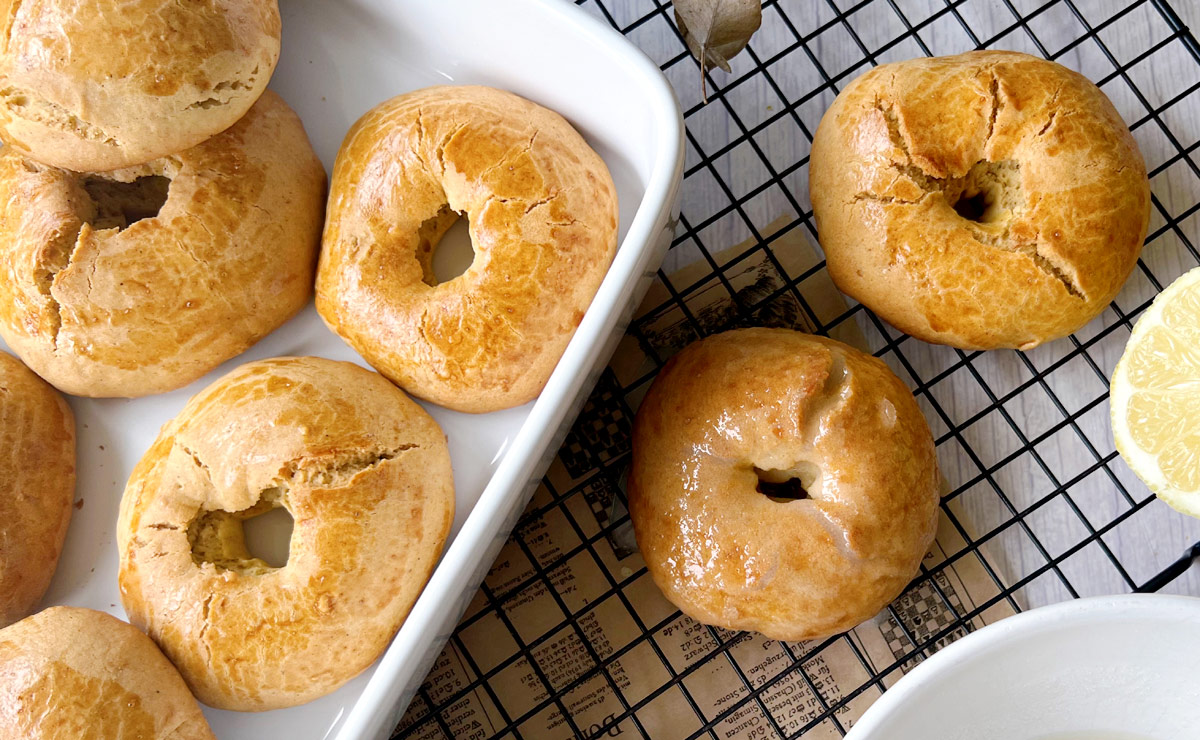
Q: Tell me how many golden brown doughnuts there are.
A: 8